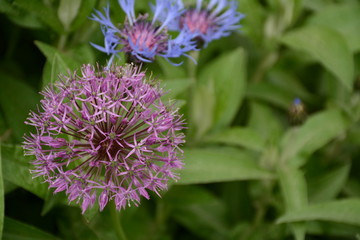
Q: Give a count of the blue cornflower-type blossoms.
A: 2